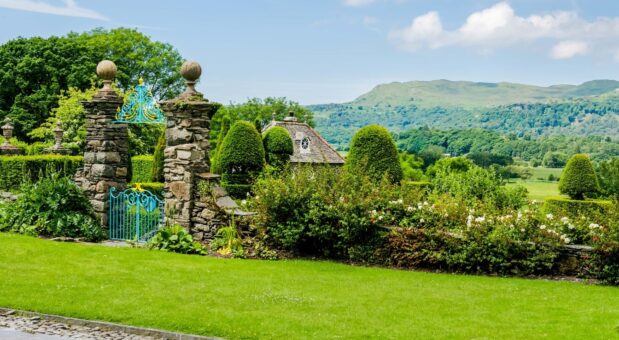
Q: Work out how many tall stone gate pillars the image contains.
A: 2